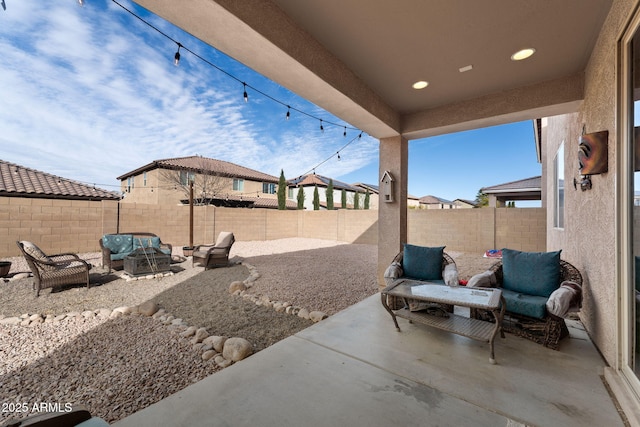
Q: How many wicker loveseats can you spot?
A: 1